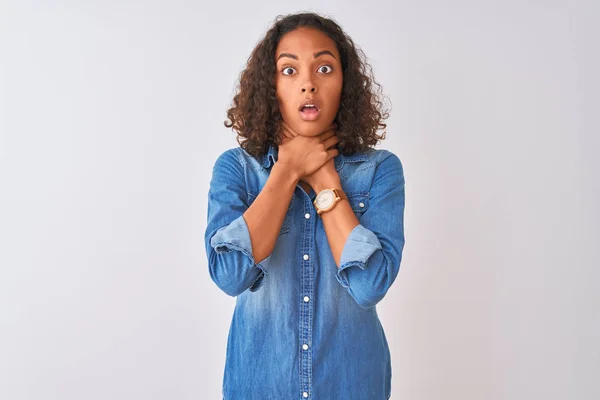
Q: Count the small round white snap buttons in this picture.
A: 6